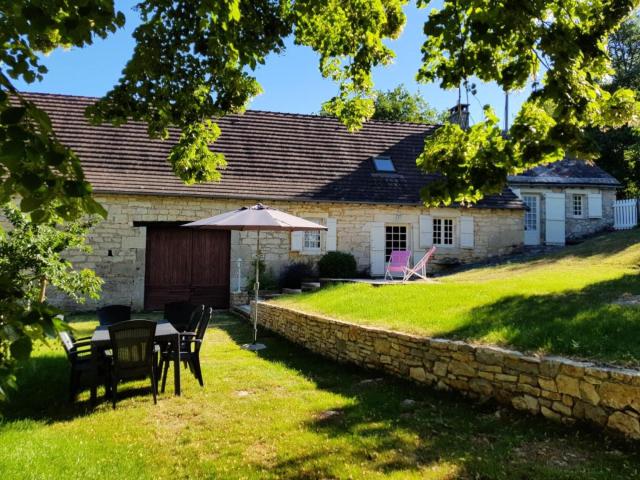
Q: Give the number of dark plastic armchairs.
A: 6